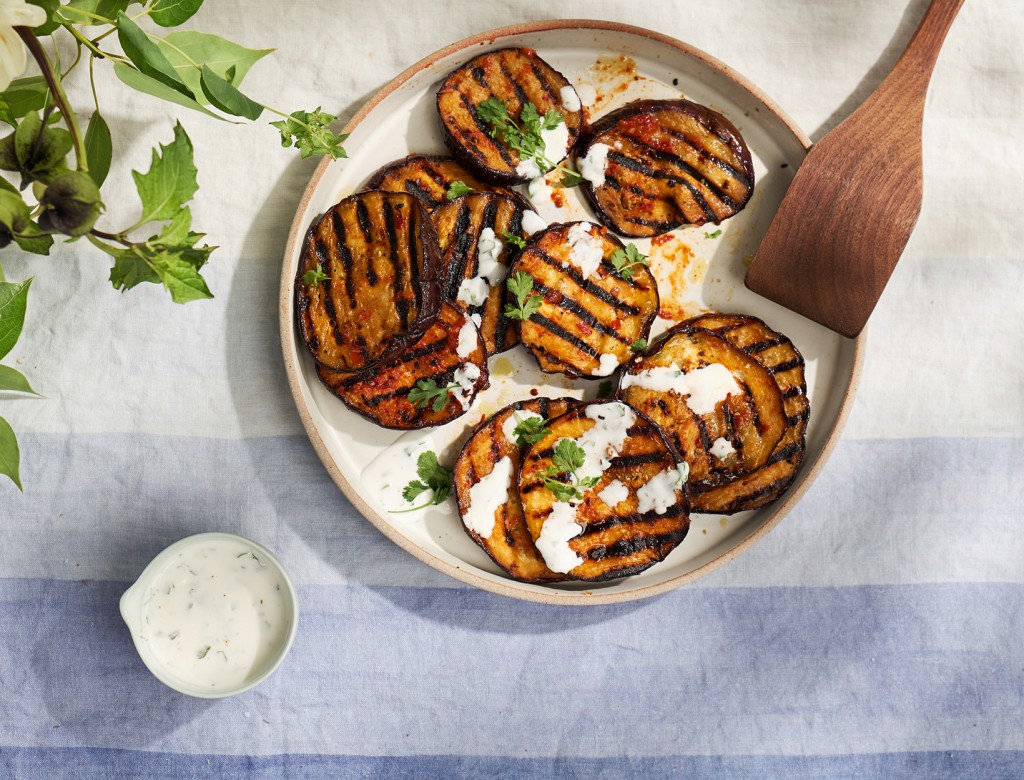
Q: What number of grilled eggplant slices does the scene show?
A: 11